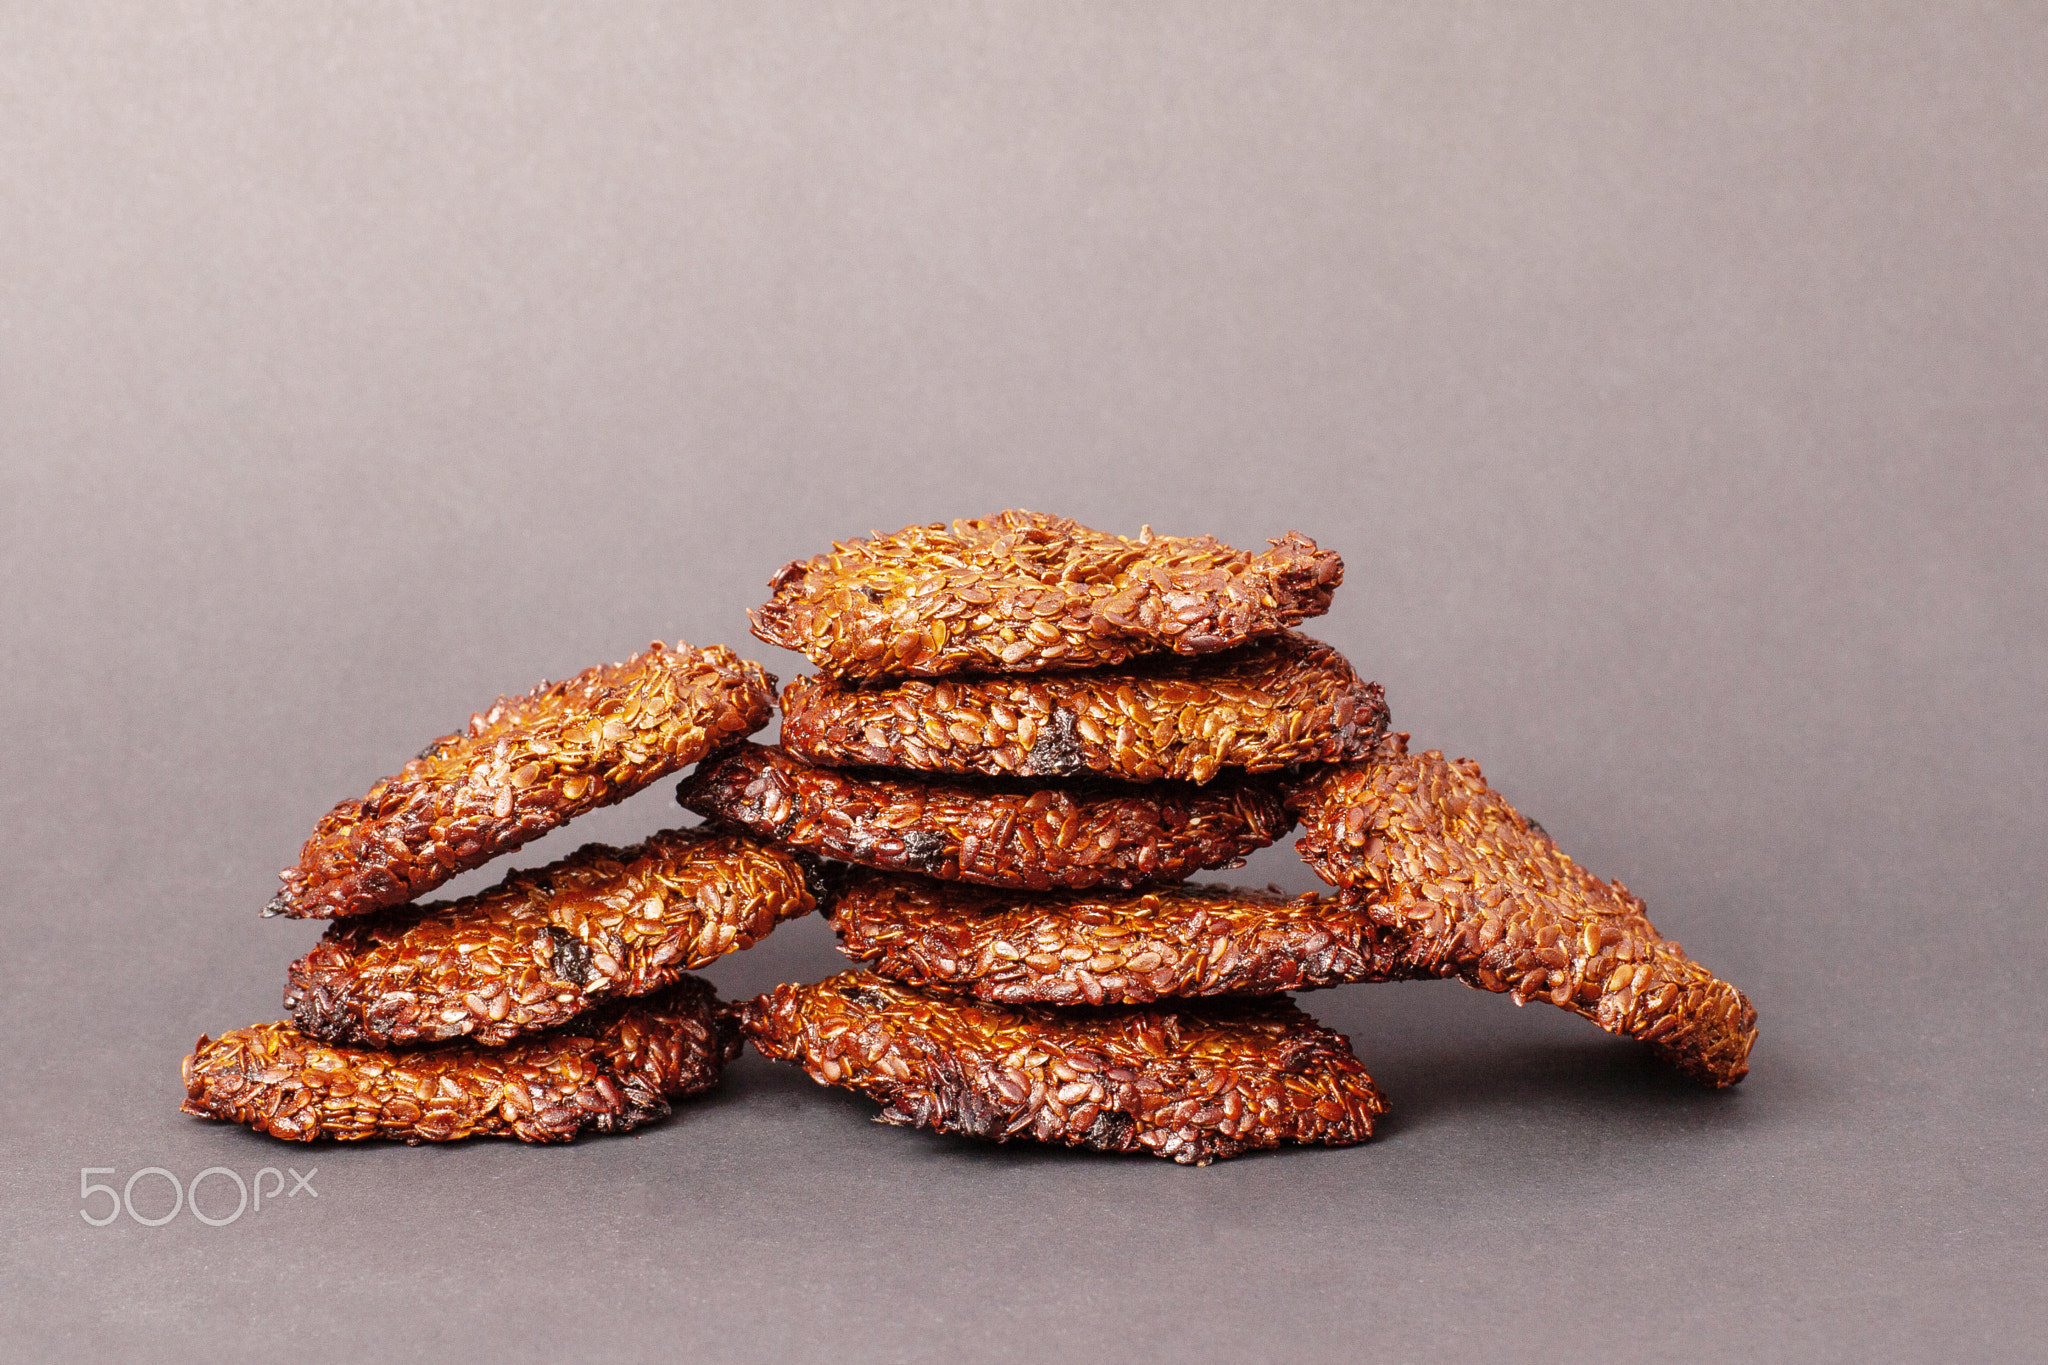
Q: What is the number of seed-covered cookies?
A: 9